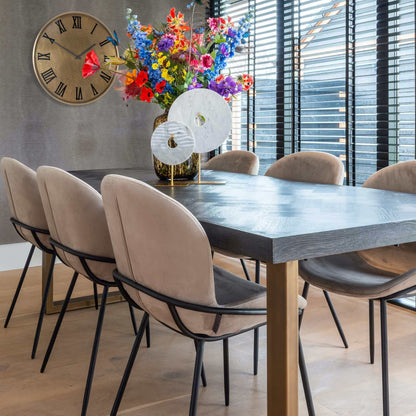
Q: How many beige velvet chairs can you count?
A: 6